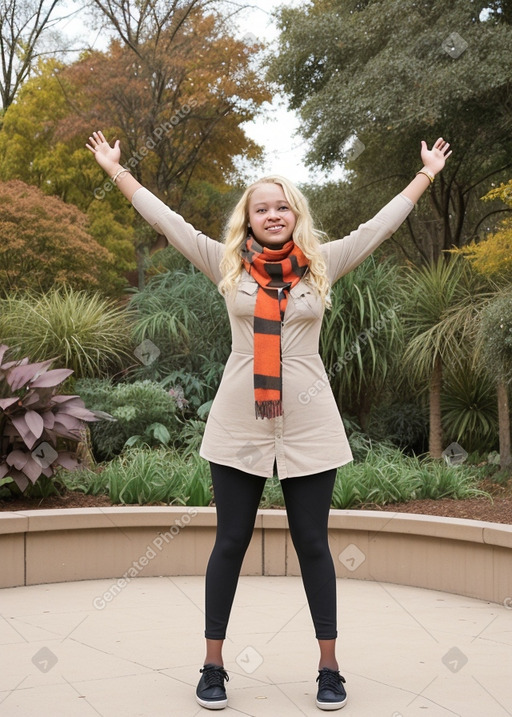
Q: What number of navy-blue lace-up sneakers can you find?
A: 2